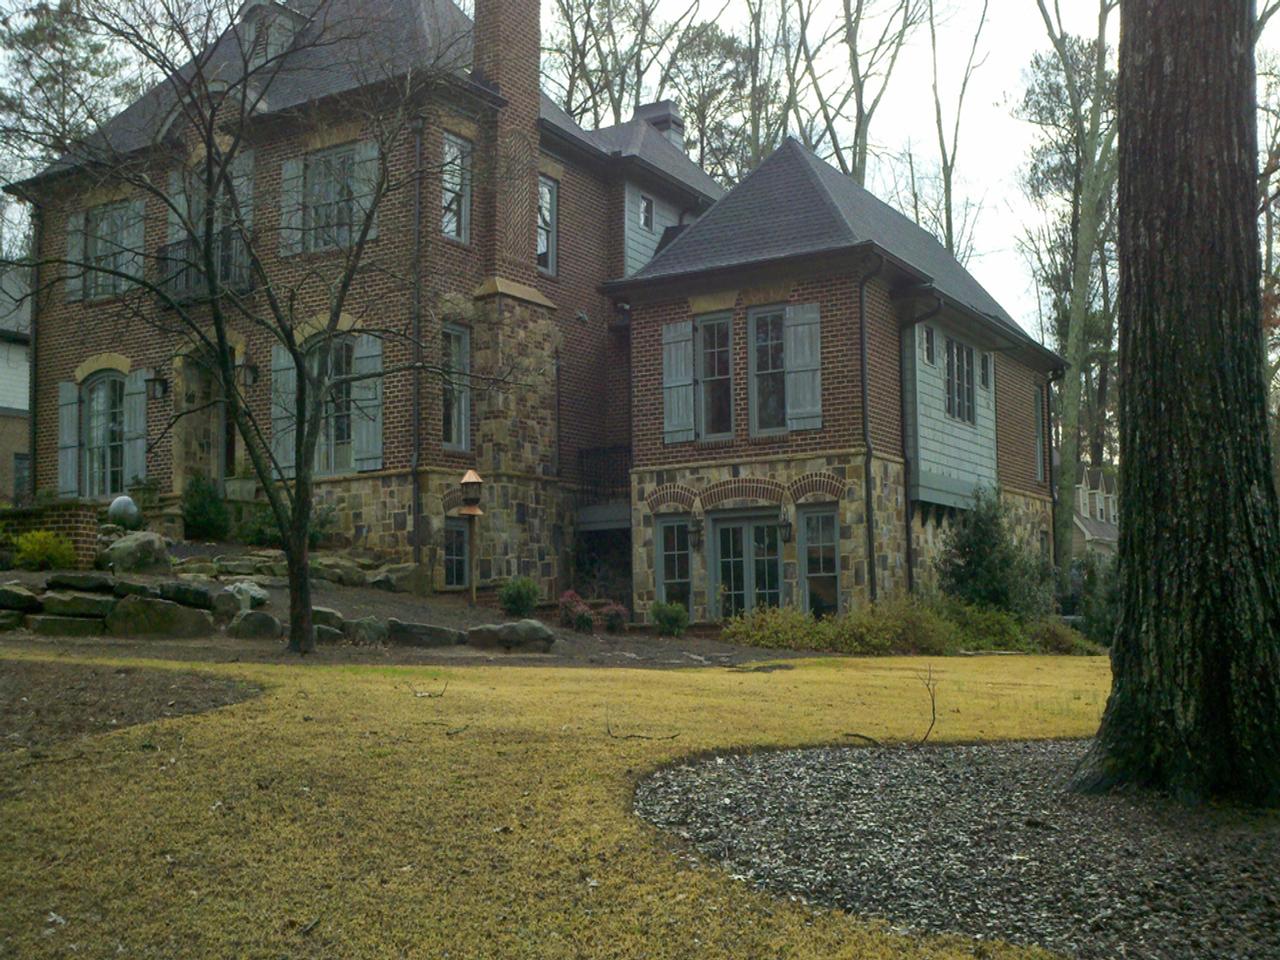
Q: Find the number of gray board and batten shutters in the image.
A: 12